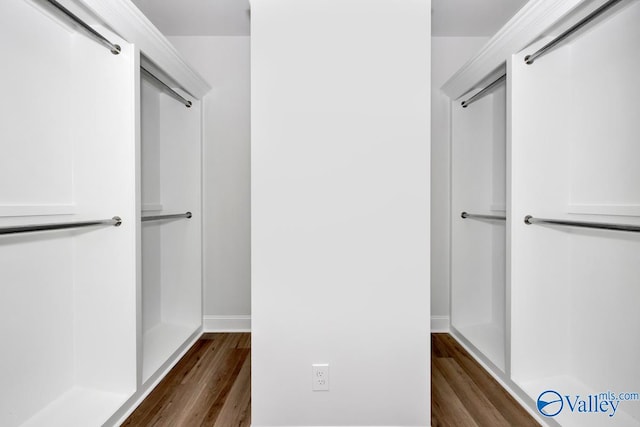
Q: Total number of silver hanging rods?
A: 8